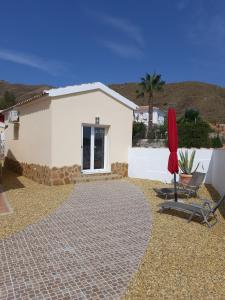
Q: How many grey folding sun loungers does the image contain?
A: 2